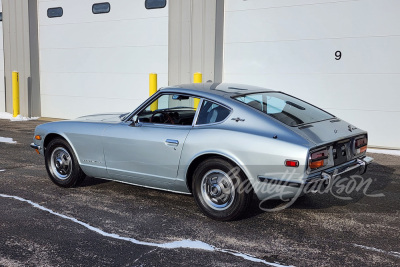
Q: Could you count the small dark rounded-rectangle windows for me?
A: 3